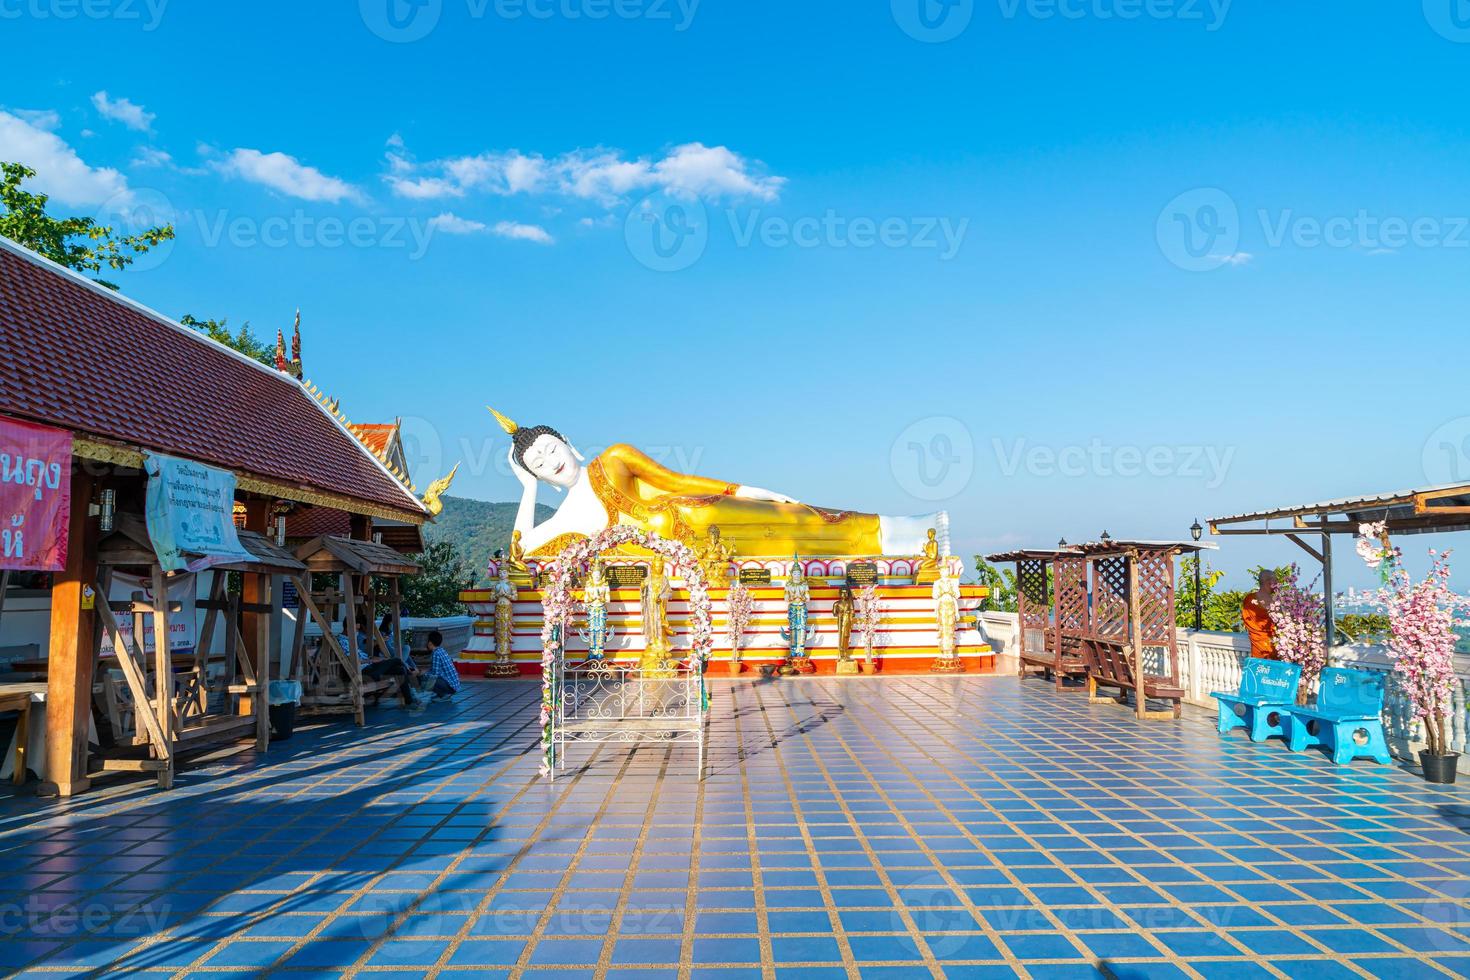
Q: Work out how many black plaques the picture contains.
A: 3